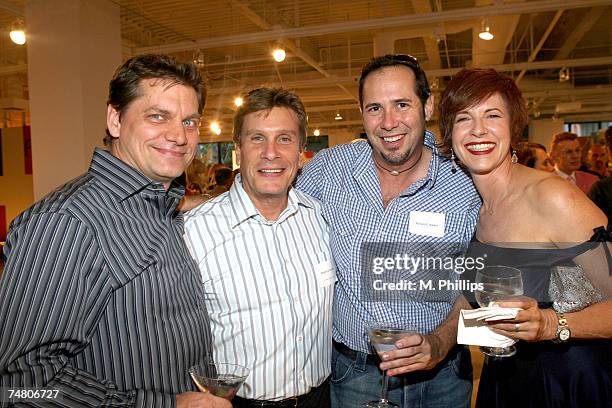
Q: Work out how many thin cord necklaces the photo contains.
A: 1